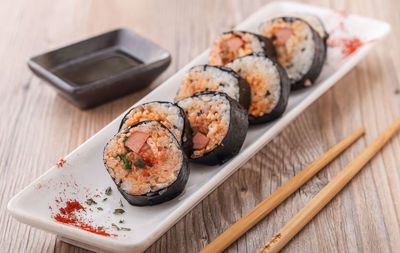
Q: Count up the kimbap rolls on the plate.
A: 8